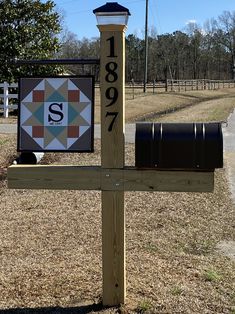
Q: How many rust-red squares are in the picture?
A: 4